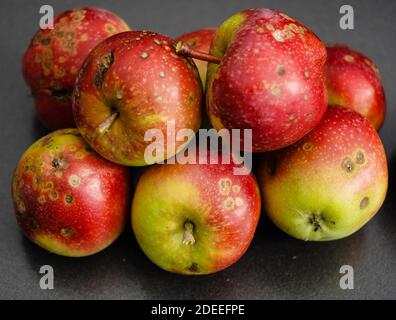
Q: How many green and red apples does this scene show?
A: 8